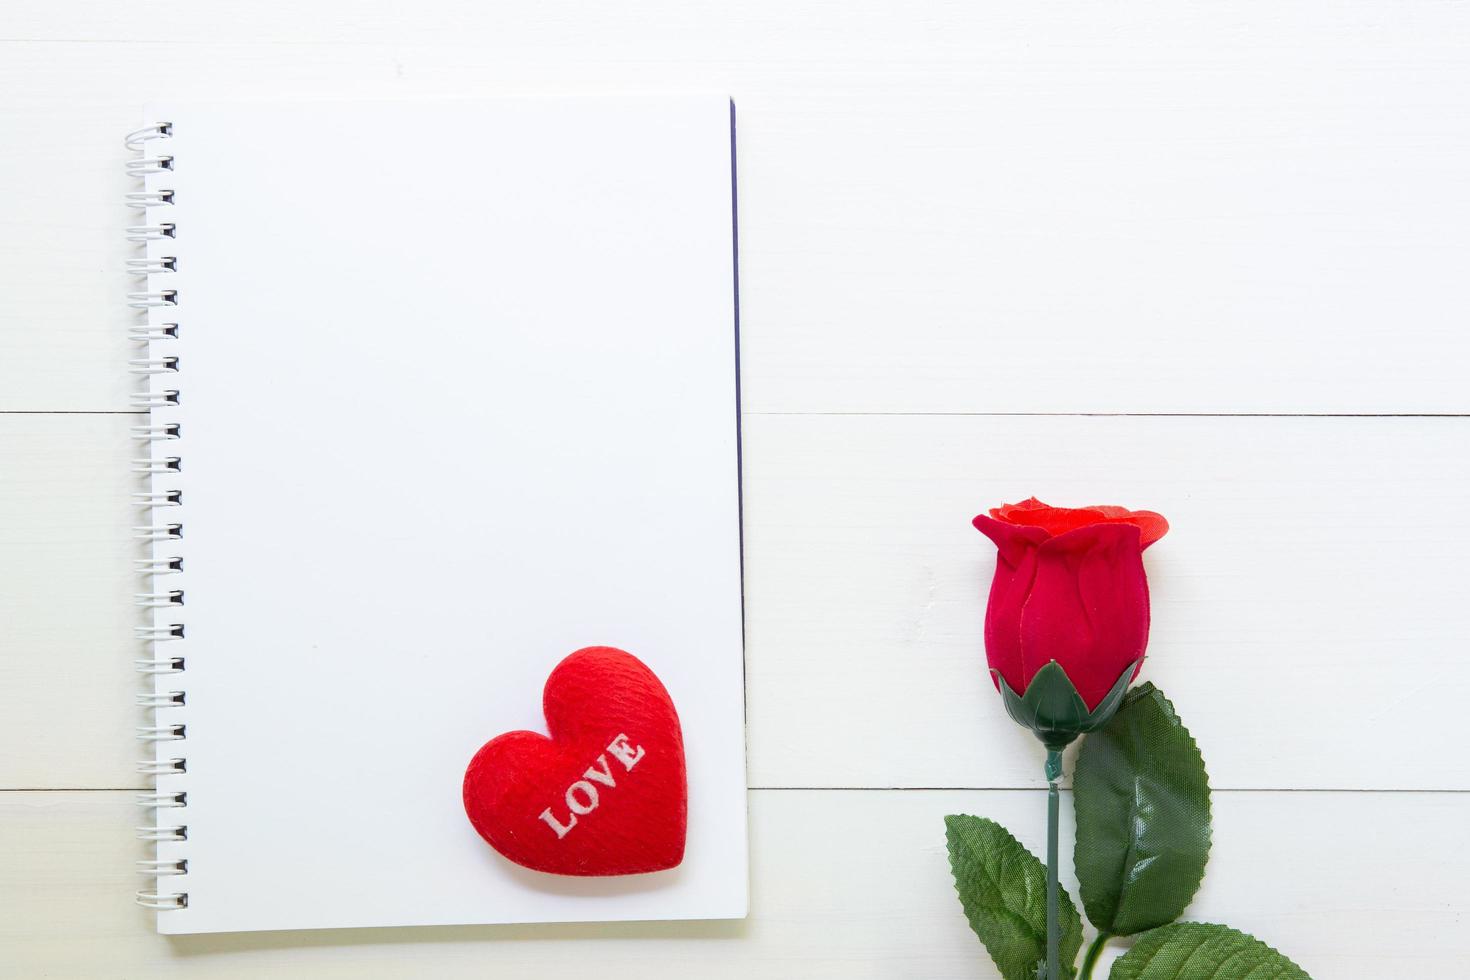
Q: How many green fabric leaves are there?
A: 3